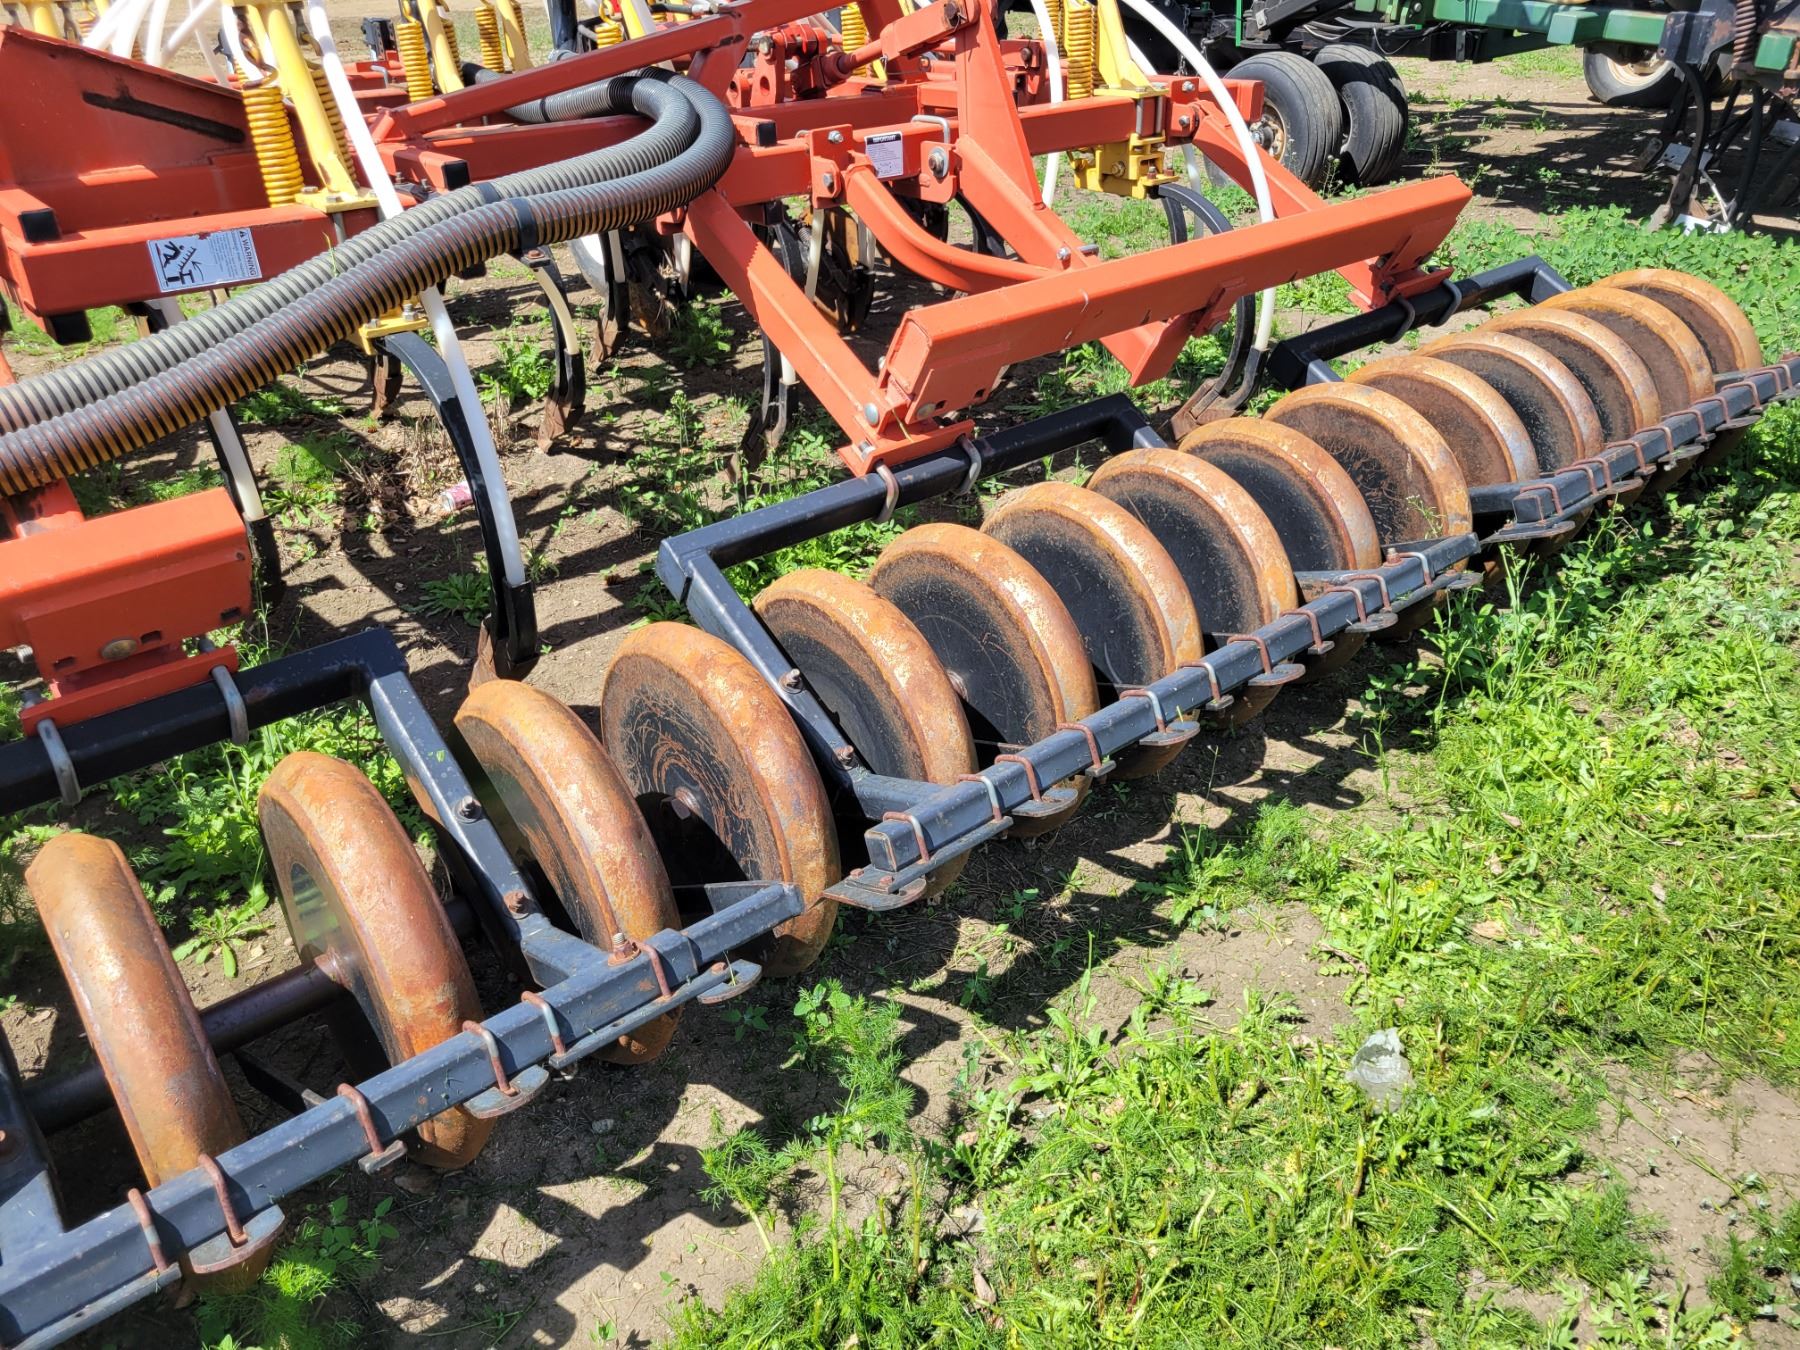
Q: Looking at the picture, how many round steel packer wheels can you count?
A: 15